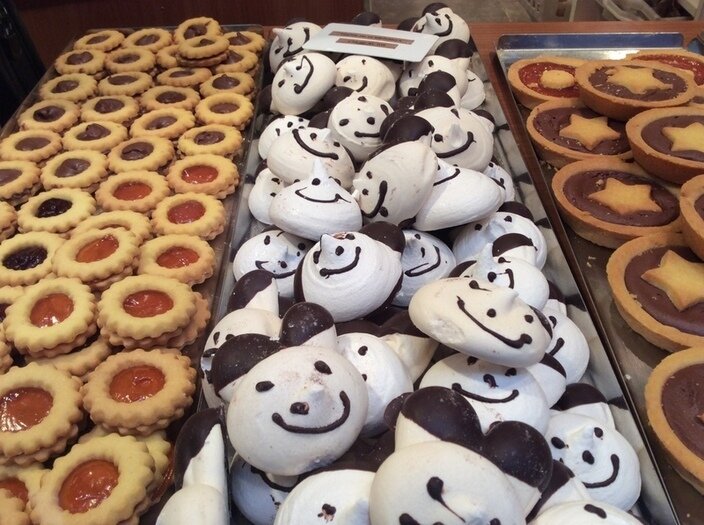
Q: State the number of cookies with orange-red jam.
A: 11